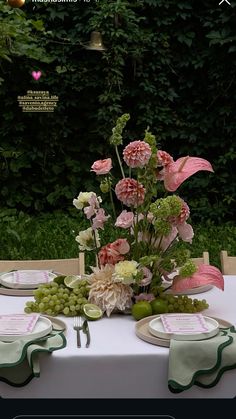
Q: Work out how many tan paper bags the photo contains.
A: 0